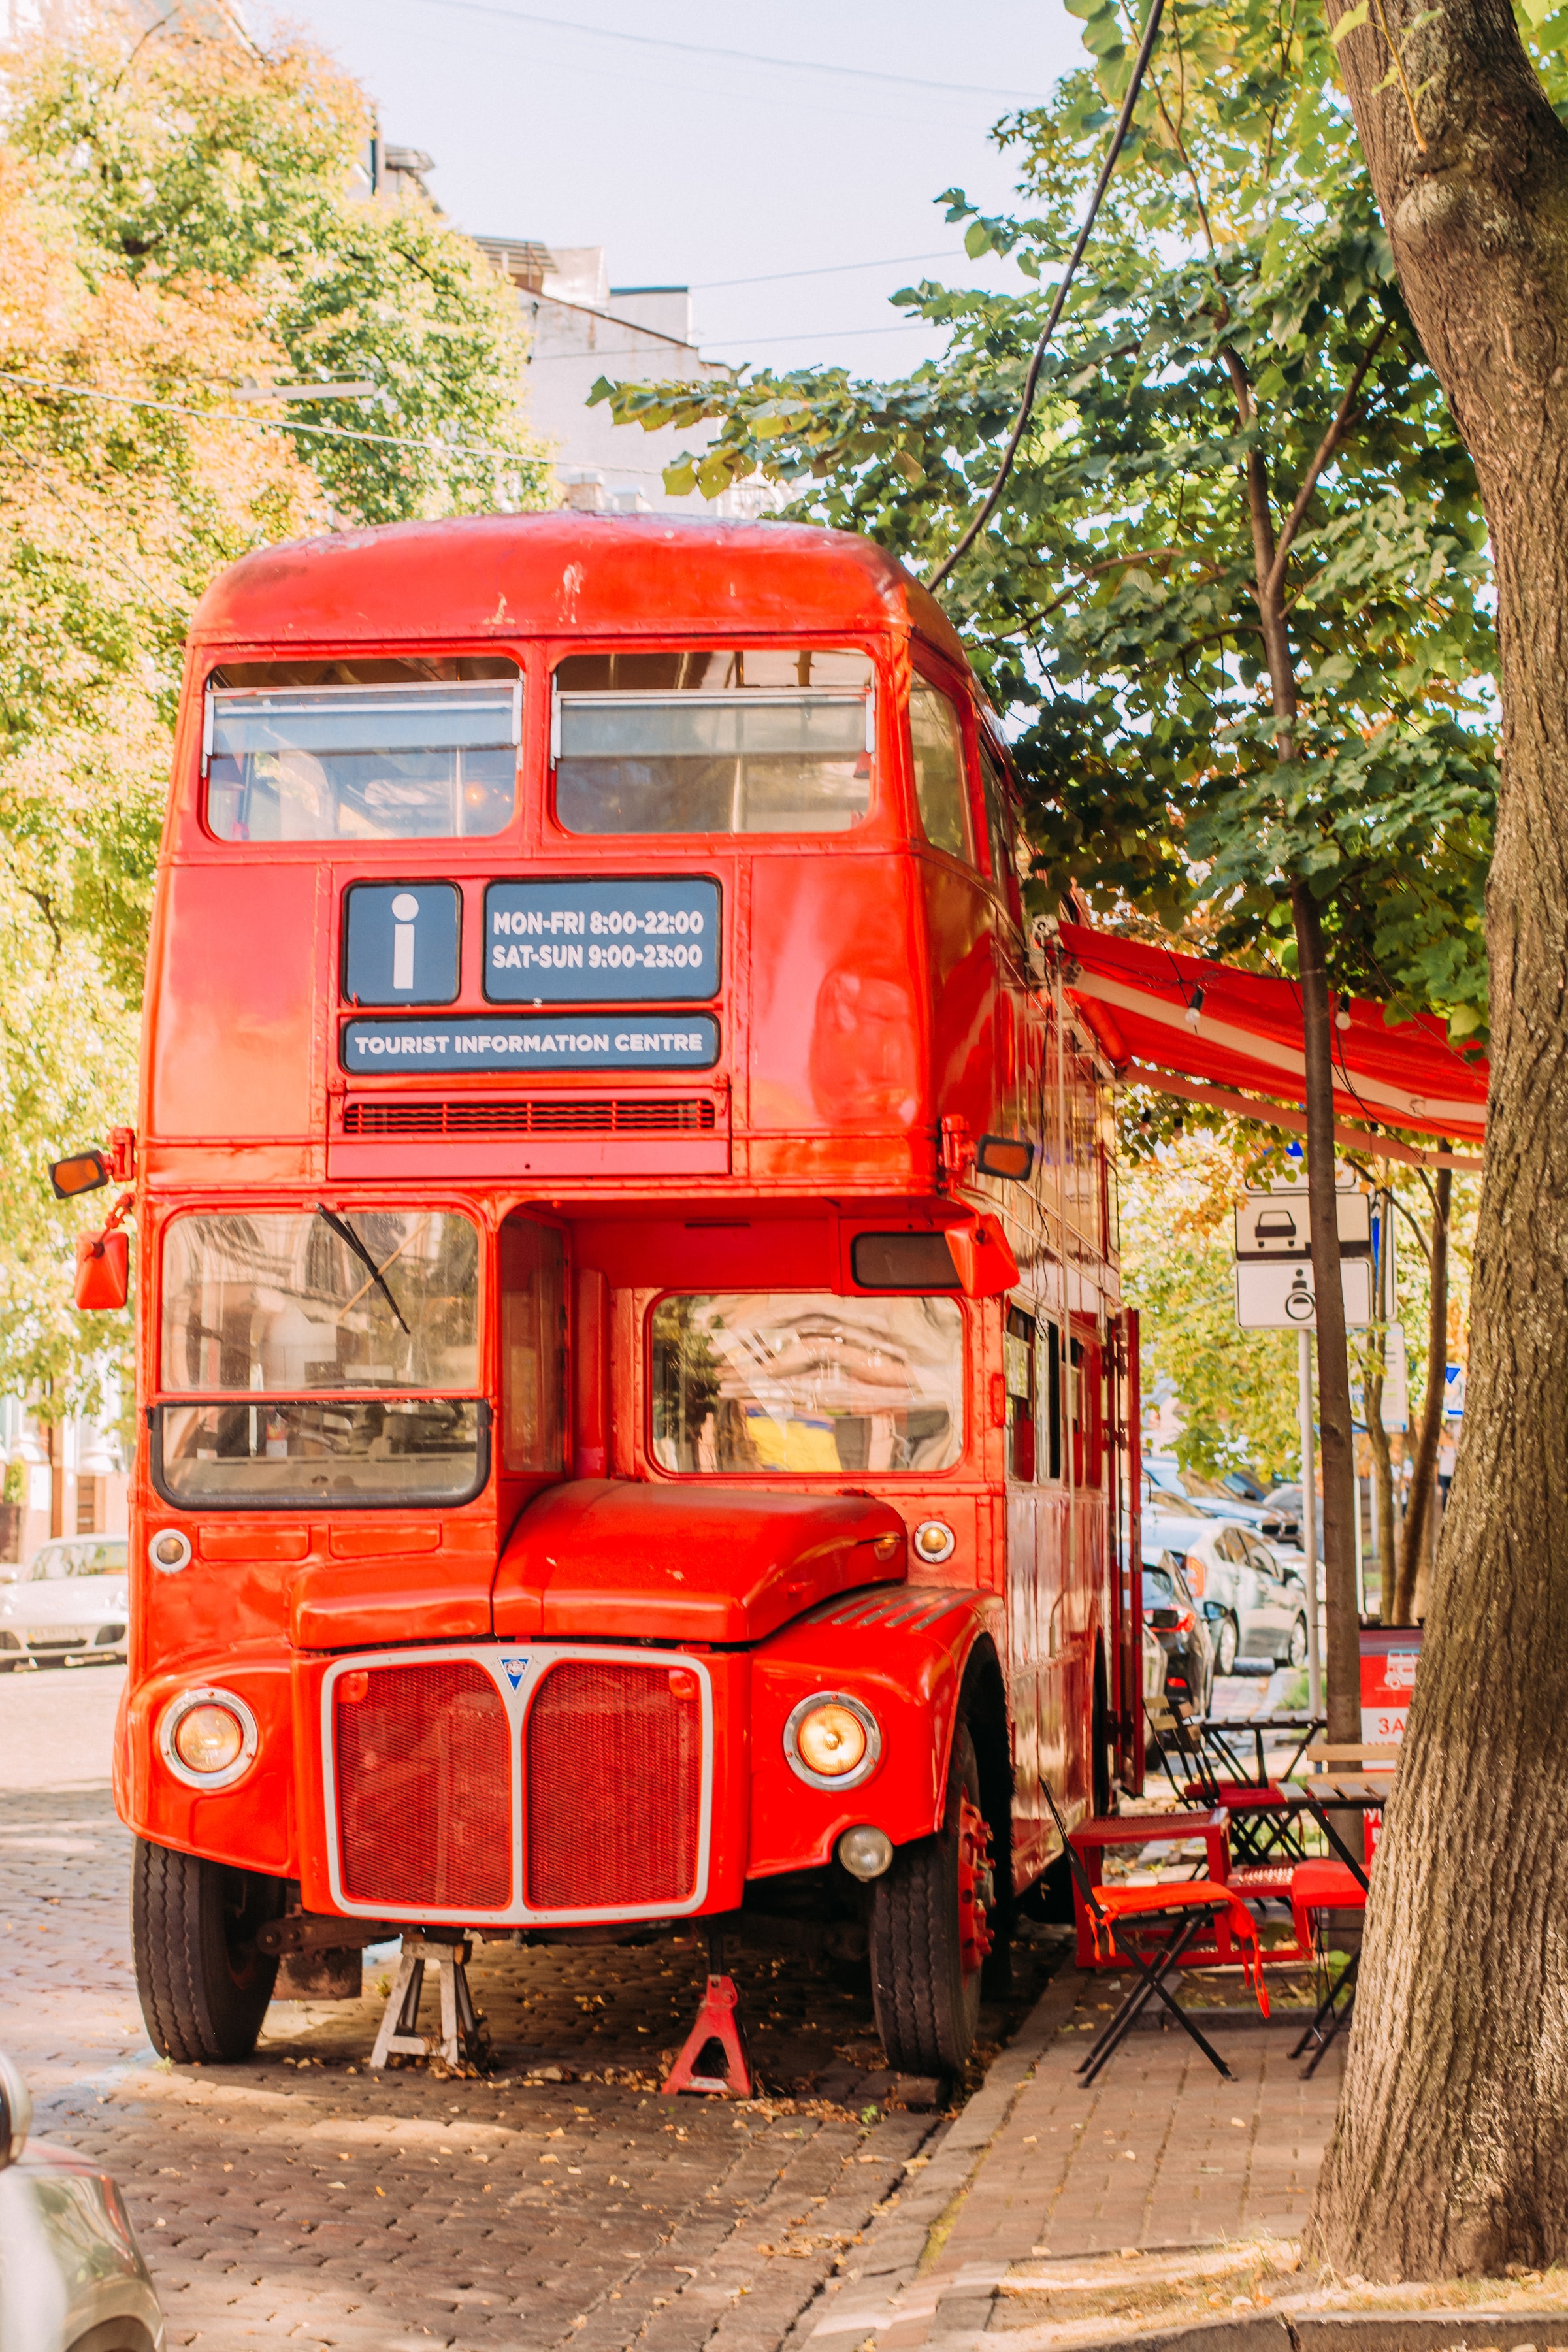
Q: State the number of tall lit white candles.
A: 0